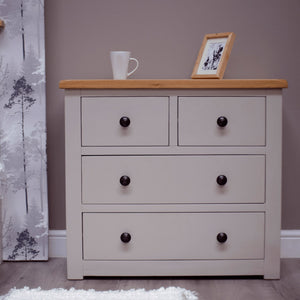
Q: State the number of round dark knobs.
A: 6